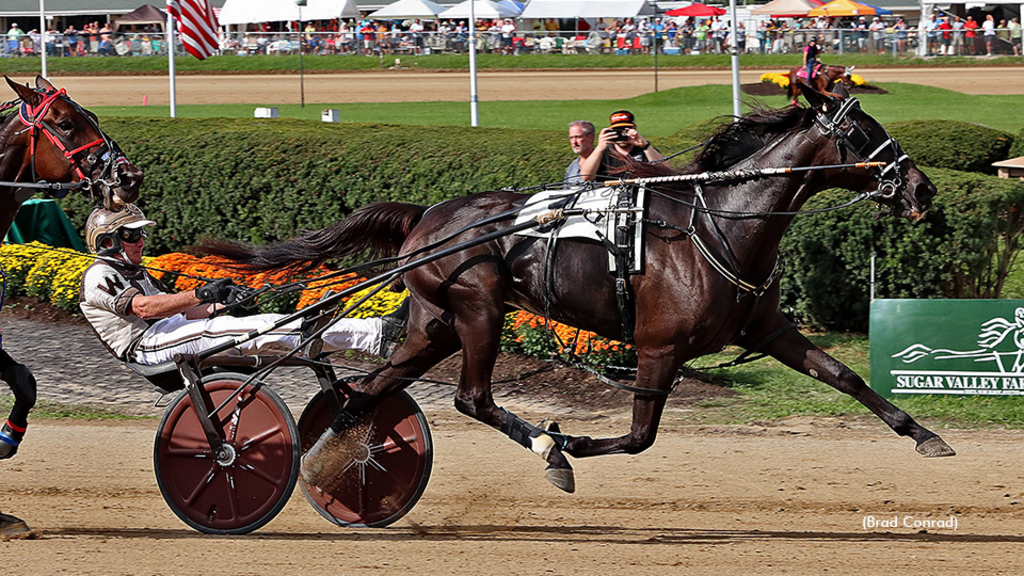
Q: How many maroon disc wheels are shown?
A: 2